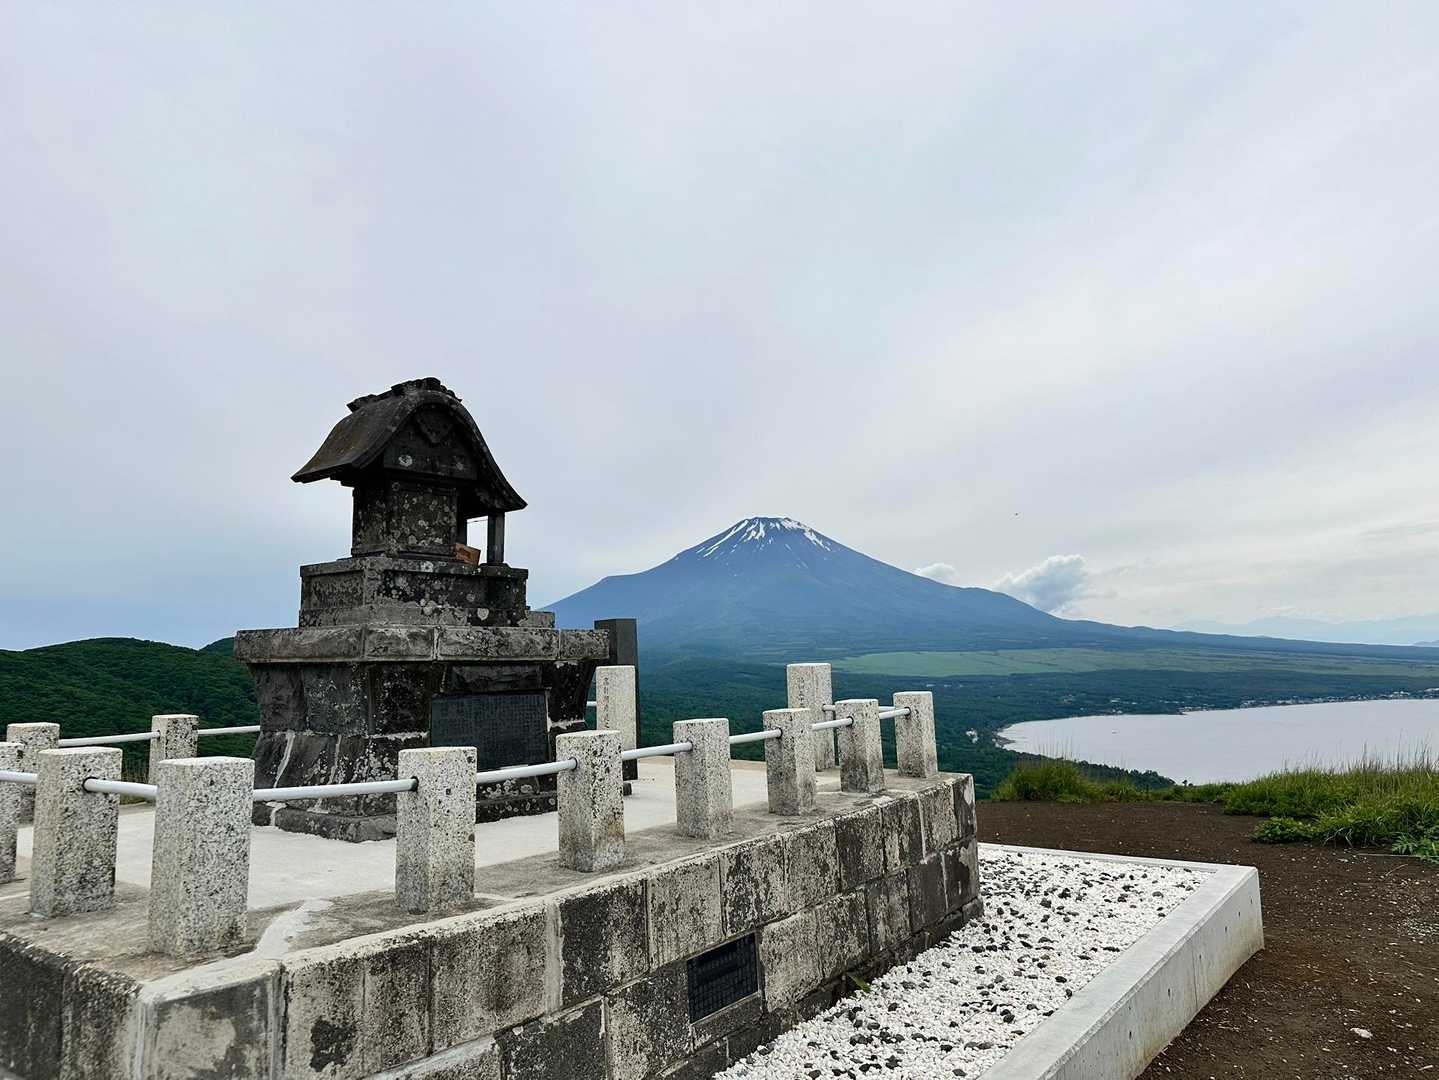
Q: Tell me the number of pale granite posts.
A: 13